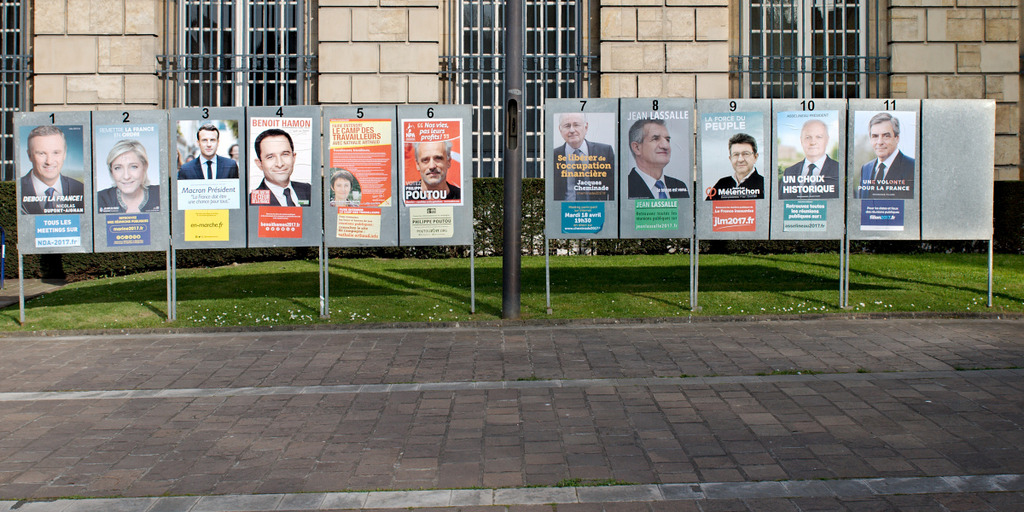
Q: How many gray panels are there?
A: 12